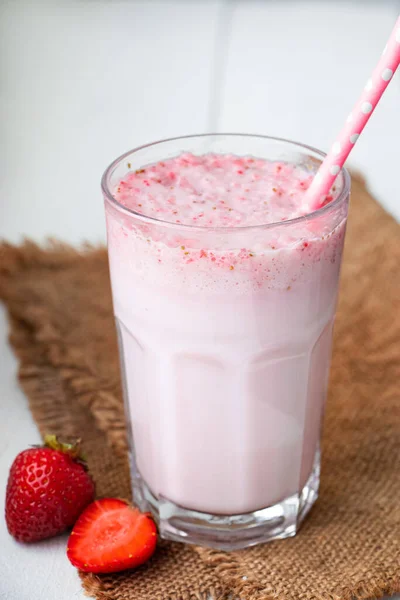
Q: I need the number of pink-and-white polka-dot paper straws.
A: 1